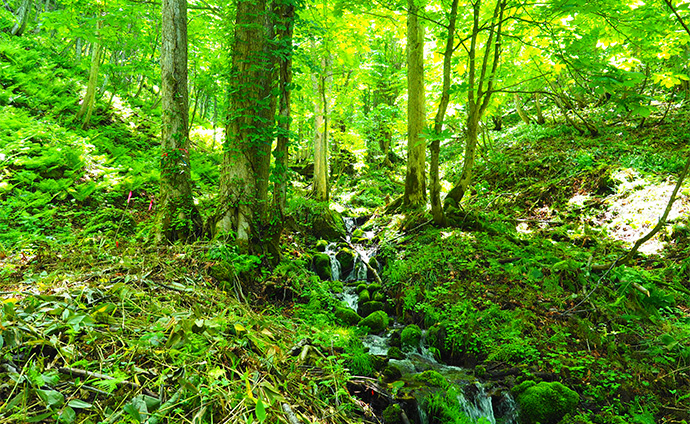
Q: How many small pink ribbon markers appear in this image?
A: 2